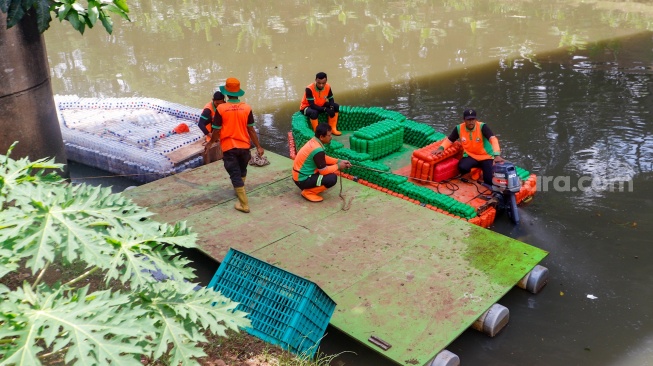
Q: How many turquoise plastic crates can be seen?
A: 1